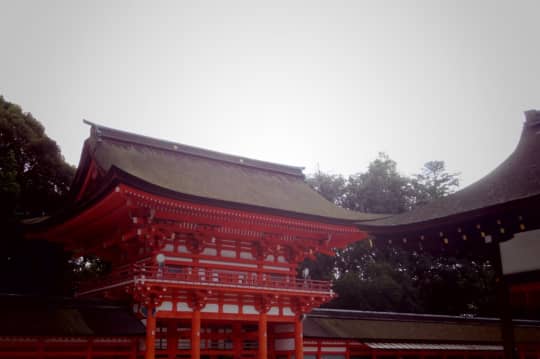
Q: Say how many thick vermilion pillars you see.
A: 4